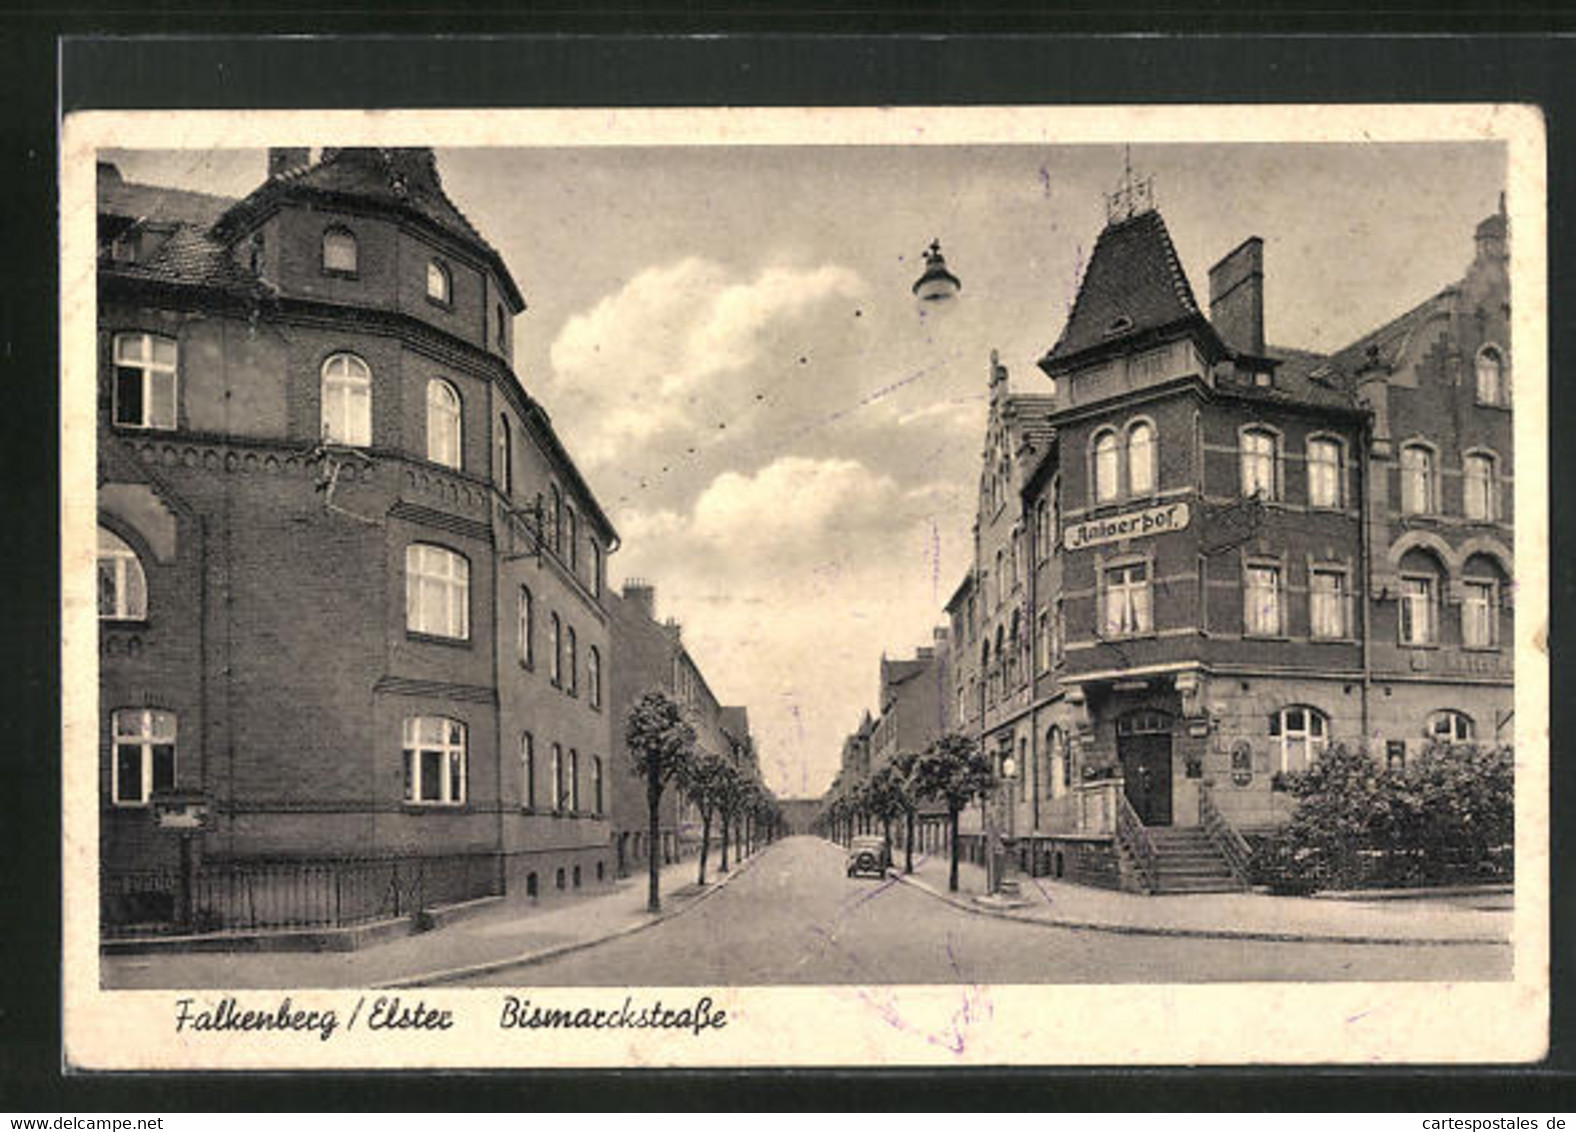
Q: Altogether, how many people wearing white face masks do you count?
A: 0